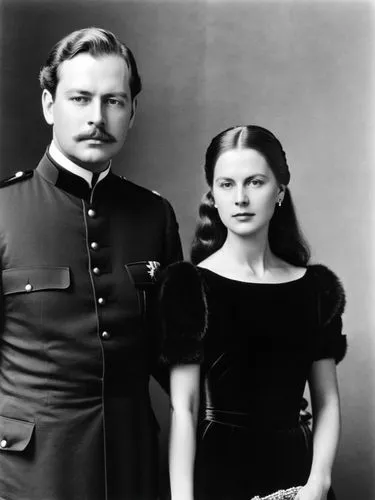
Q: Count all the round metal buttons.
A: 7